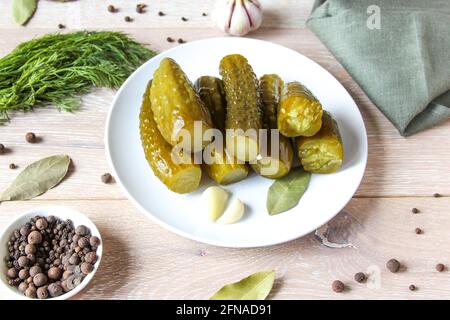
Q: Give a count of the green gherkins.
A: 7